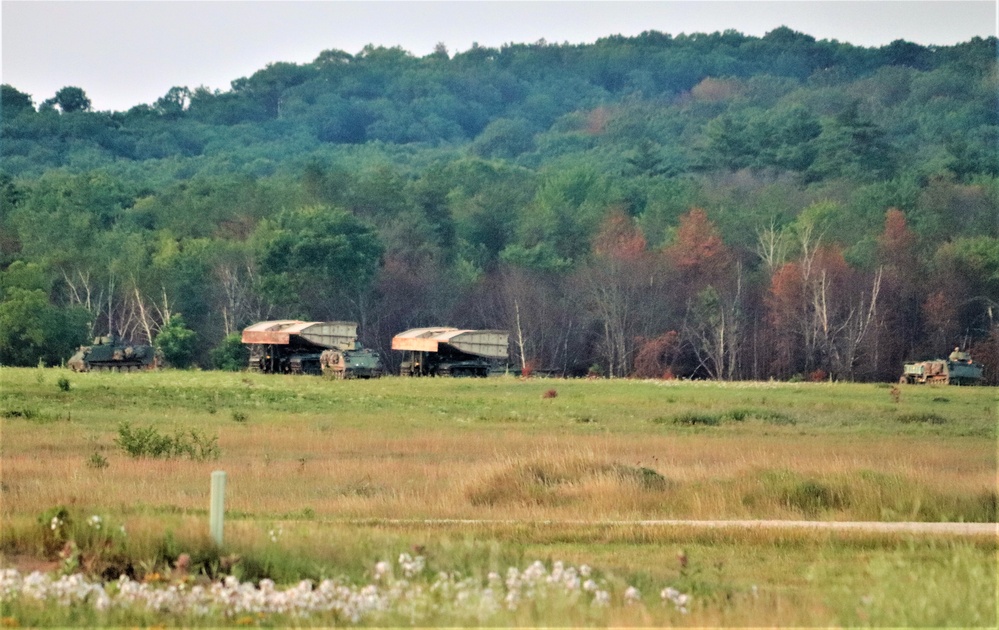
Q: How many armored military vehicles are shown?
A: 5